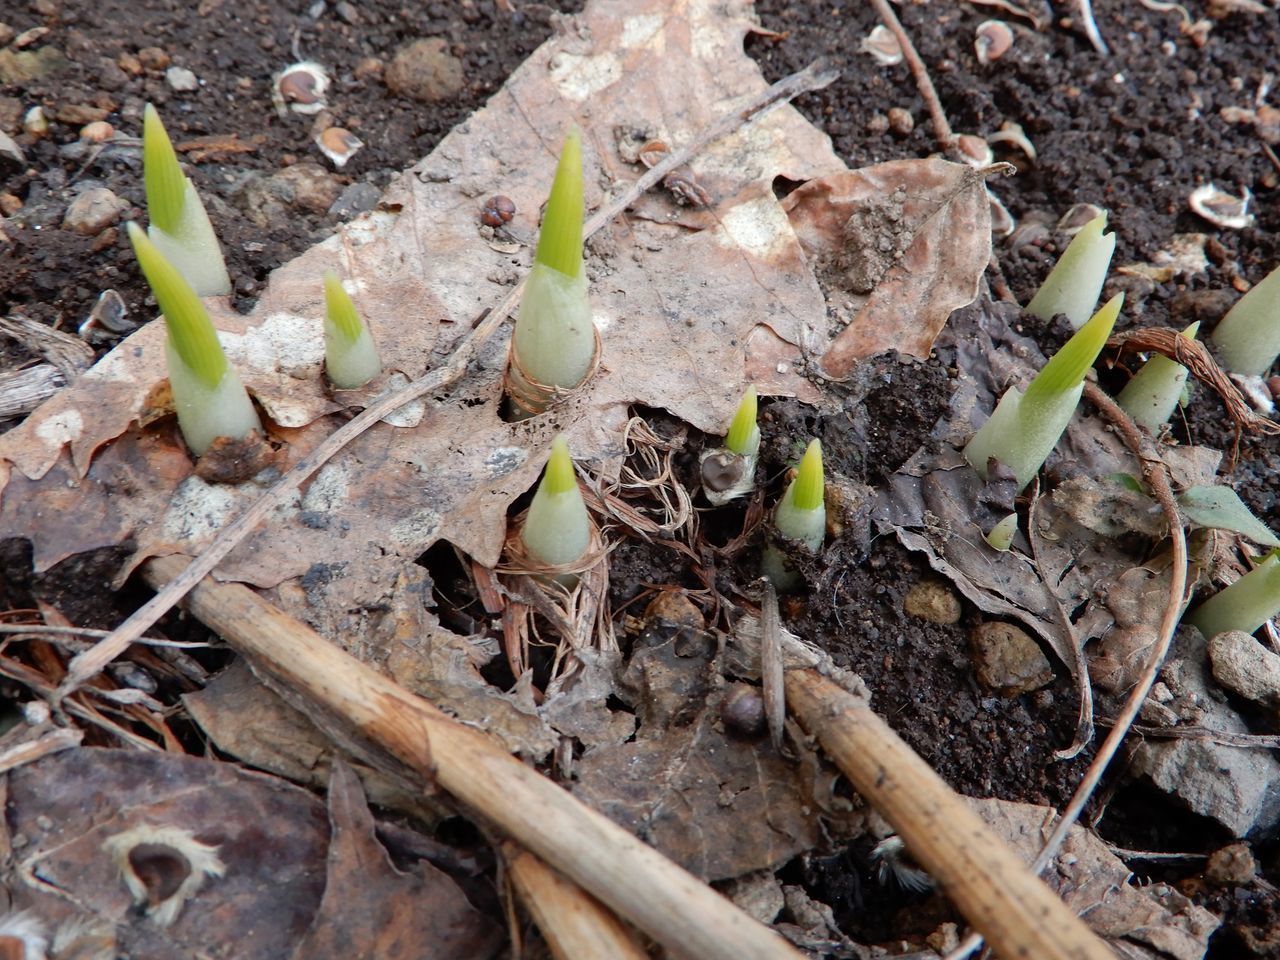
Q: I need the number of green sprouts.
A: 13